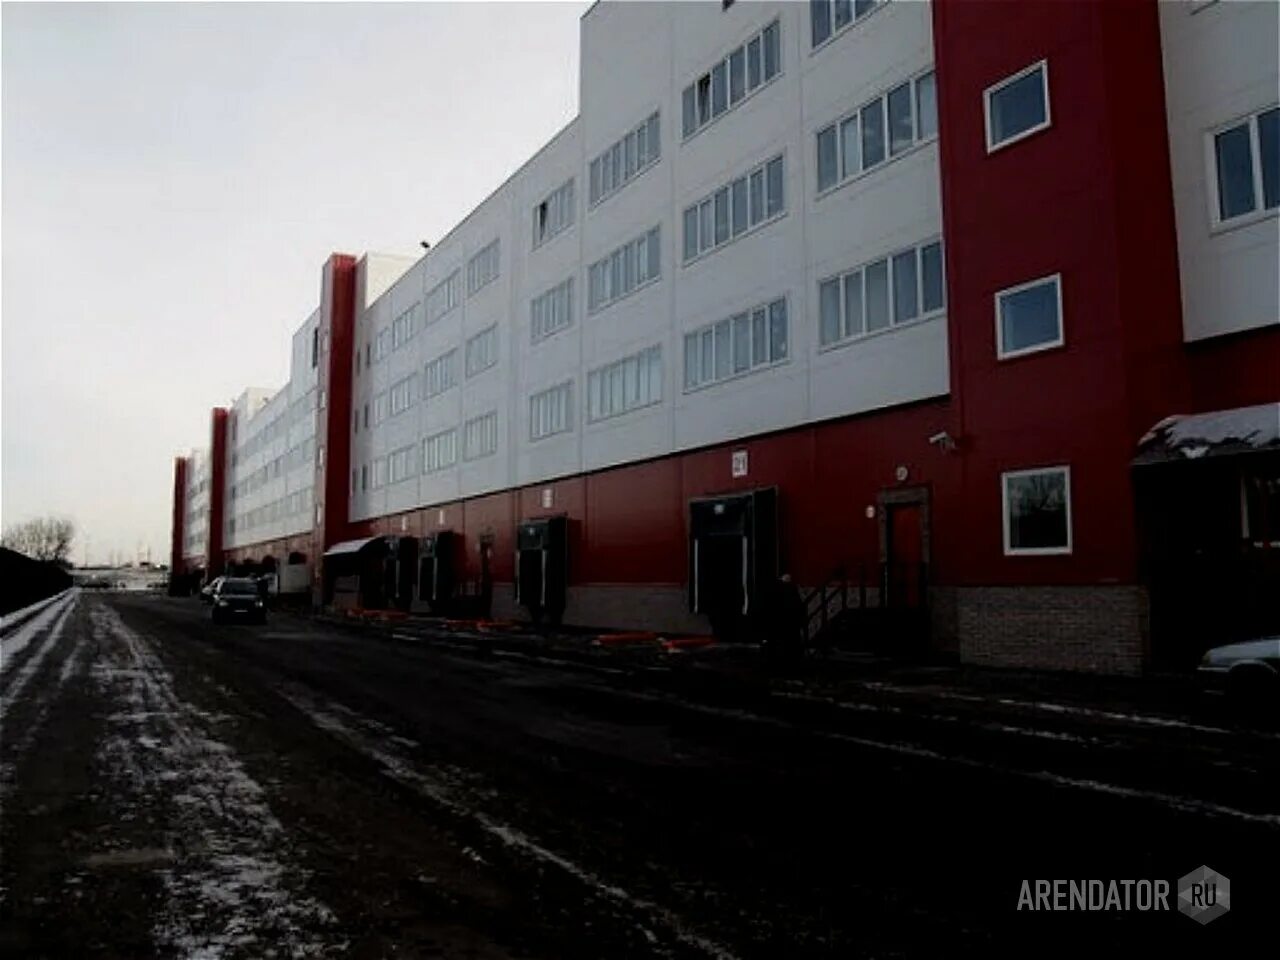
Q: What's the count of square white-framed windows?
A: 3